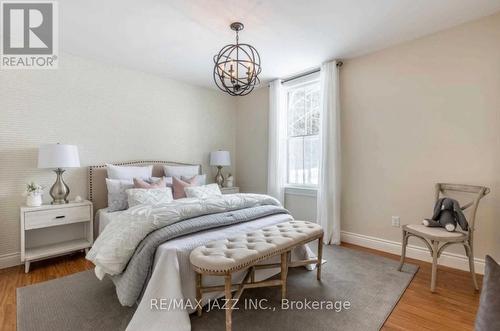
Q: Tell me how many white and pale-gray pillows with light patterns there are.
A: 2